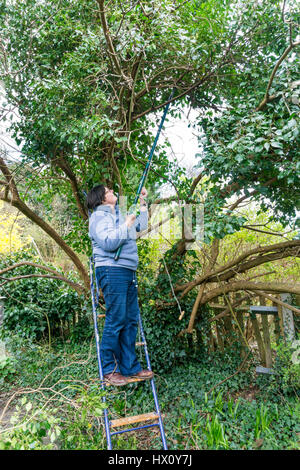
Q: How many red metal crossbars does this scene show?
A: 0